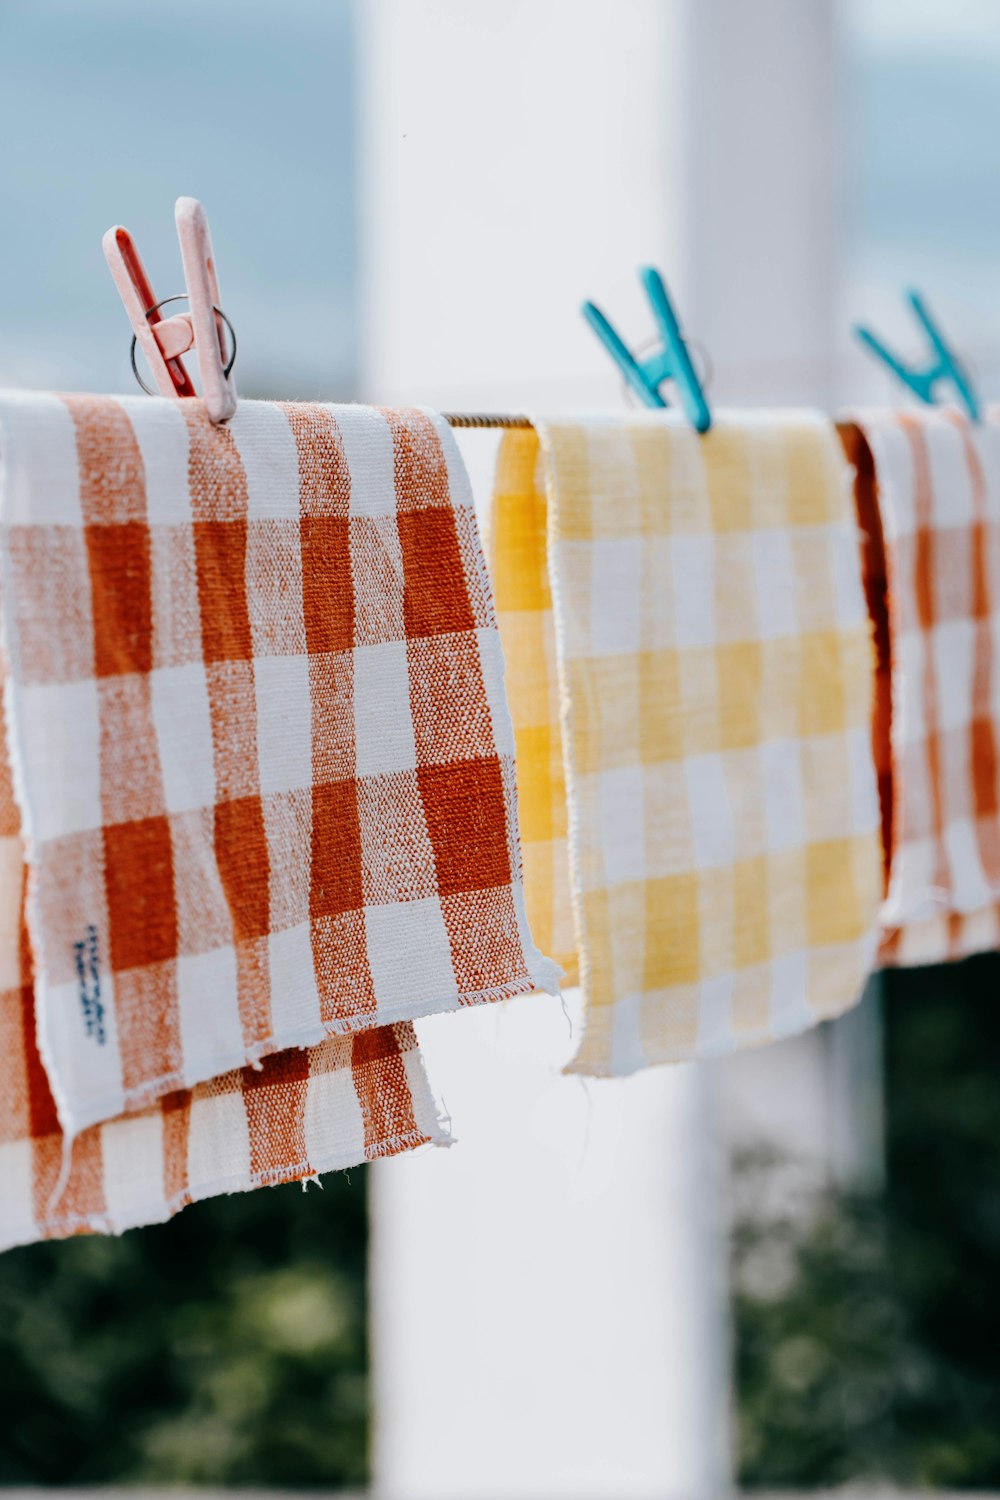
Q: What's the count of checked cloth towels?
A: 3